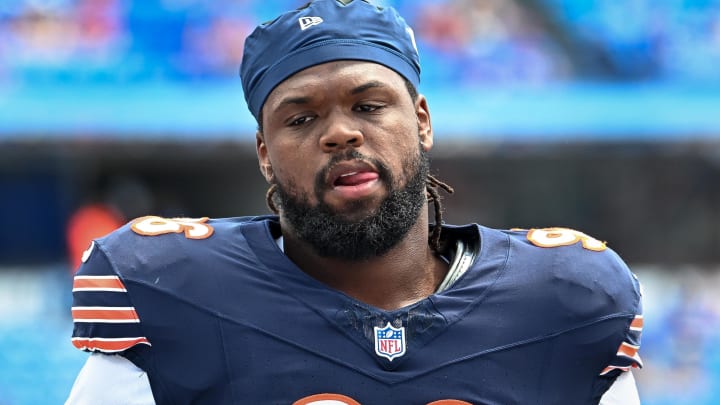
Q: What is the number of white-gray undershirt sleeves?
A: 2